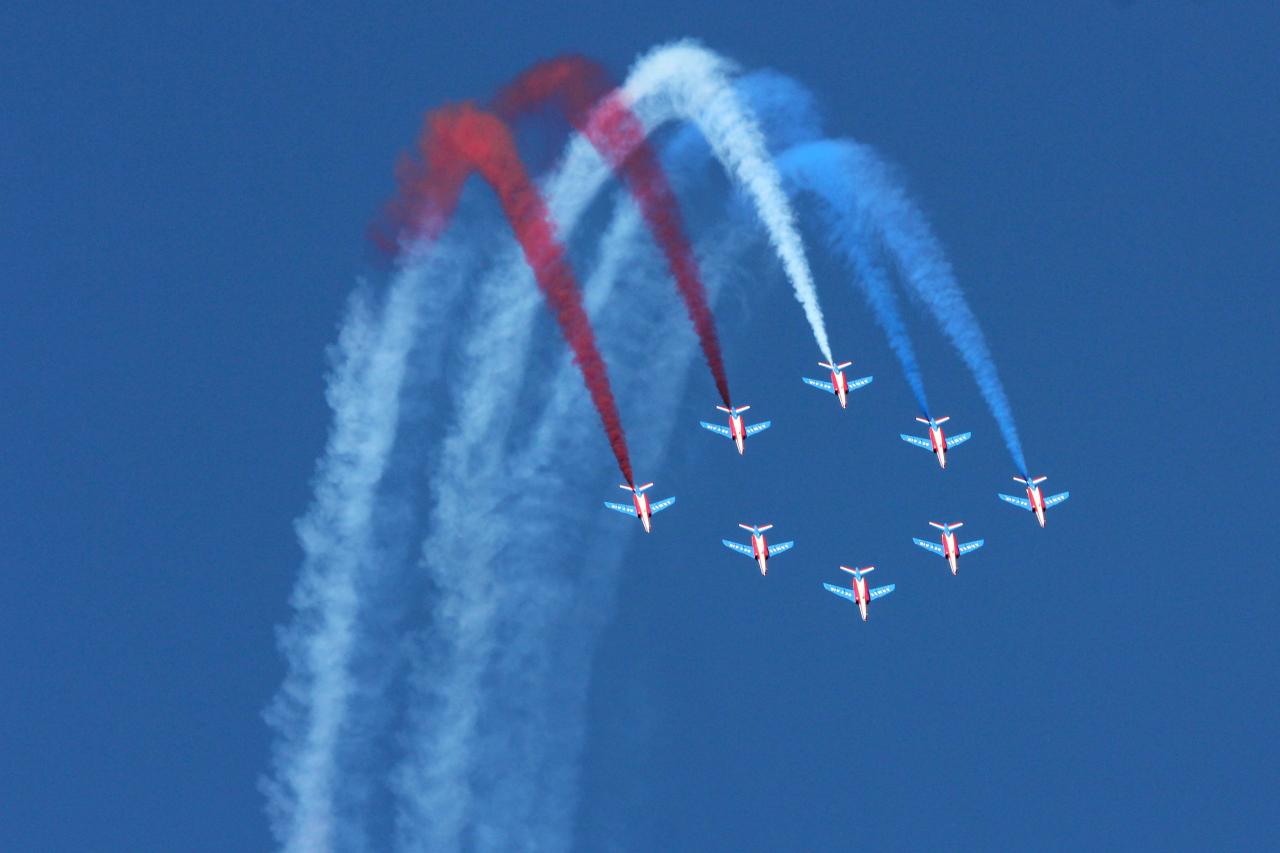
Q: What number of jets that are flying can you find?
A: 8